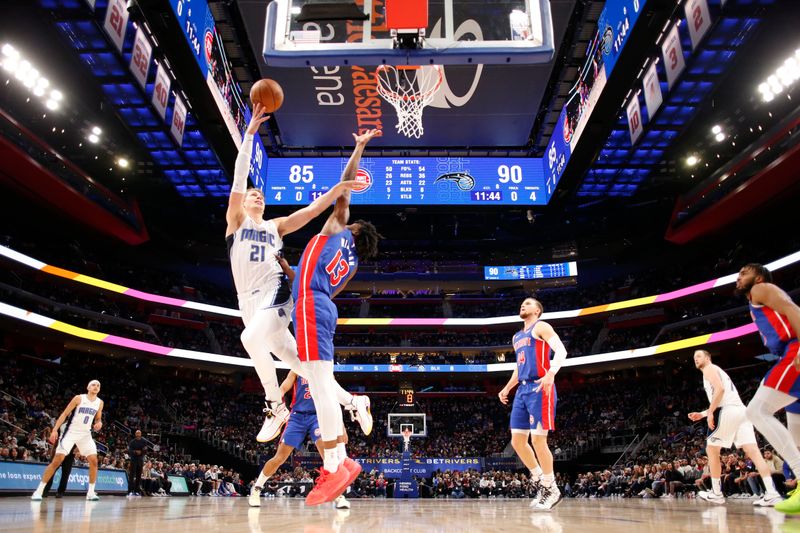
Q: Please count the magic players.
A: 3